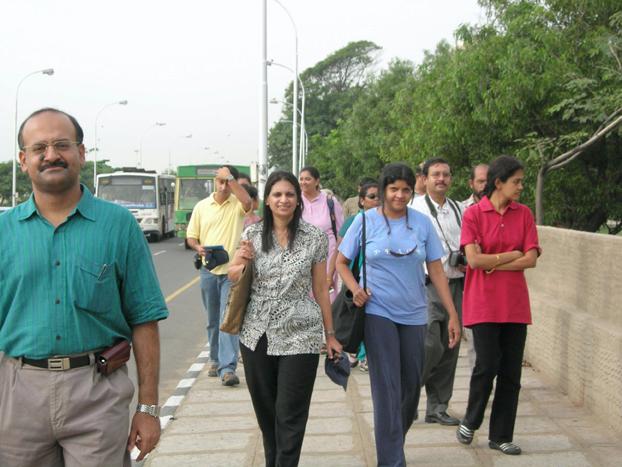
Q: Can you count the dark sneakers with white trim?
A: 2